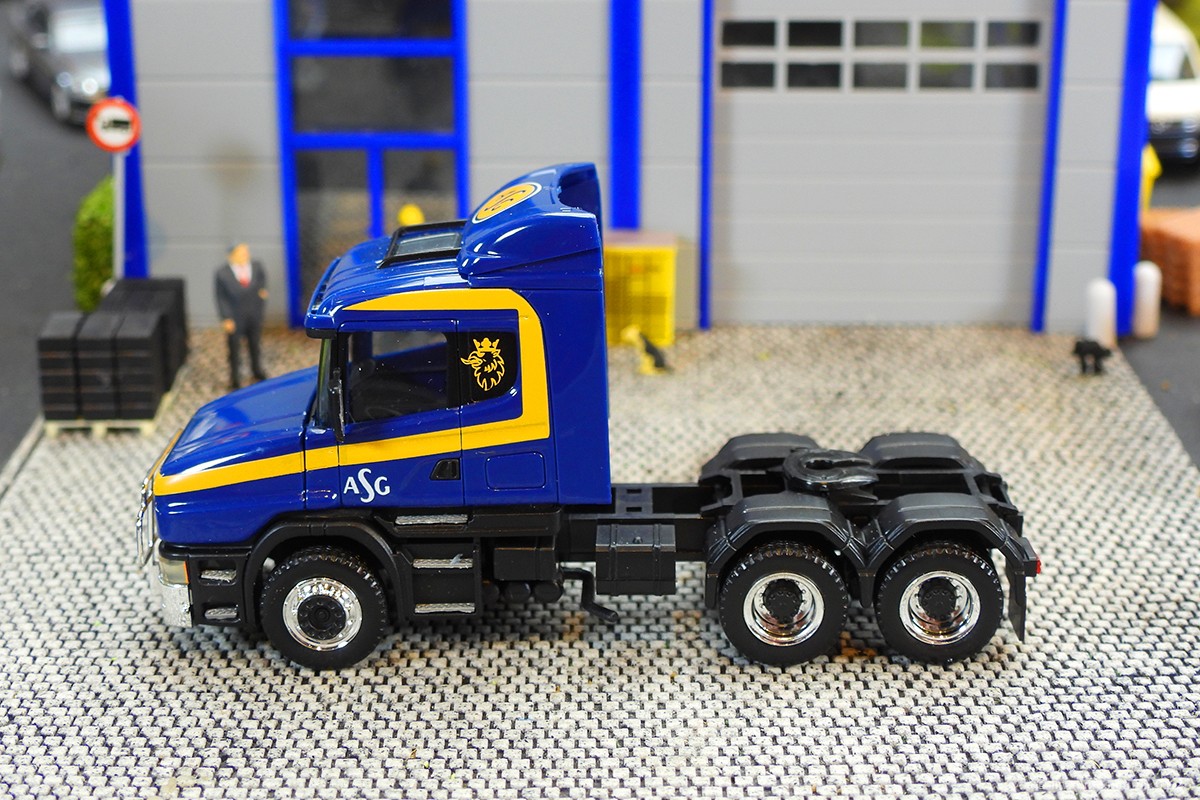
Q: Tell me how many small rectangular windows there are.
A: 10